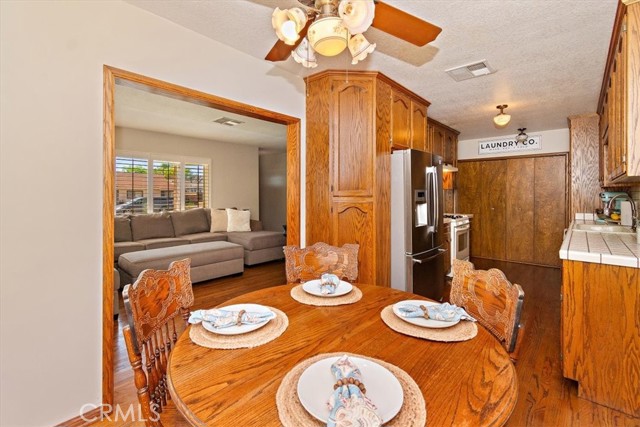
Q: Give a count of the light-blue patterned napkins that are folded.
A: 4